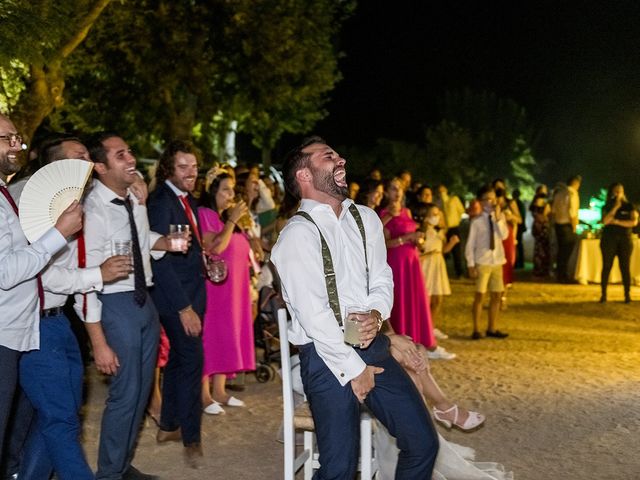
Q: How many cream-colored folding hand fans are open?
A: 1